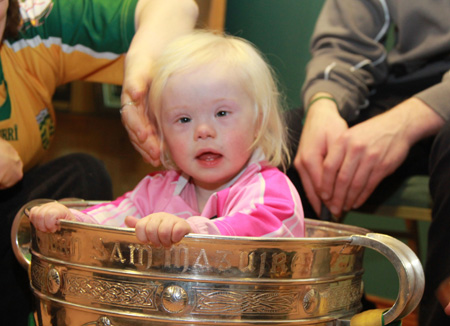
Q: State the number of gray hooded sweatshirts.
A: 1